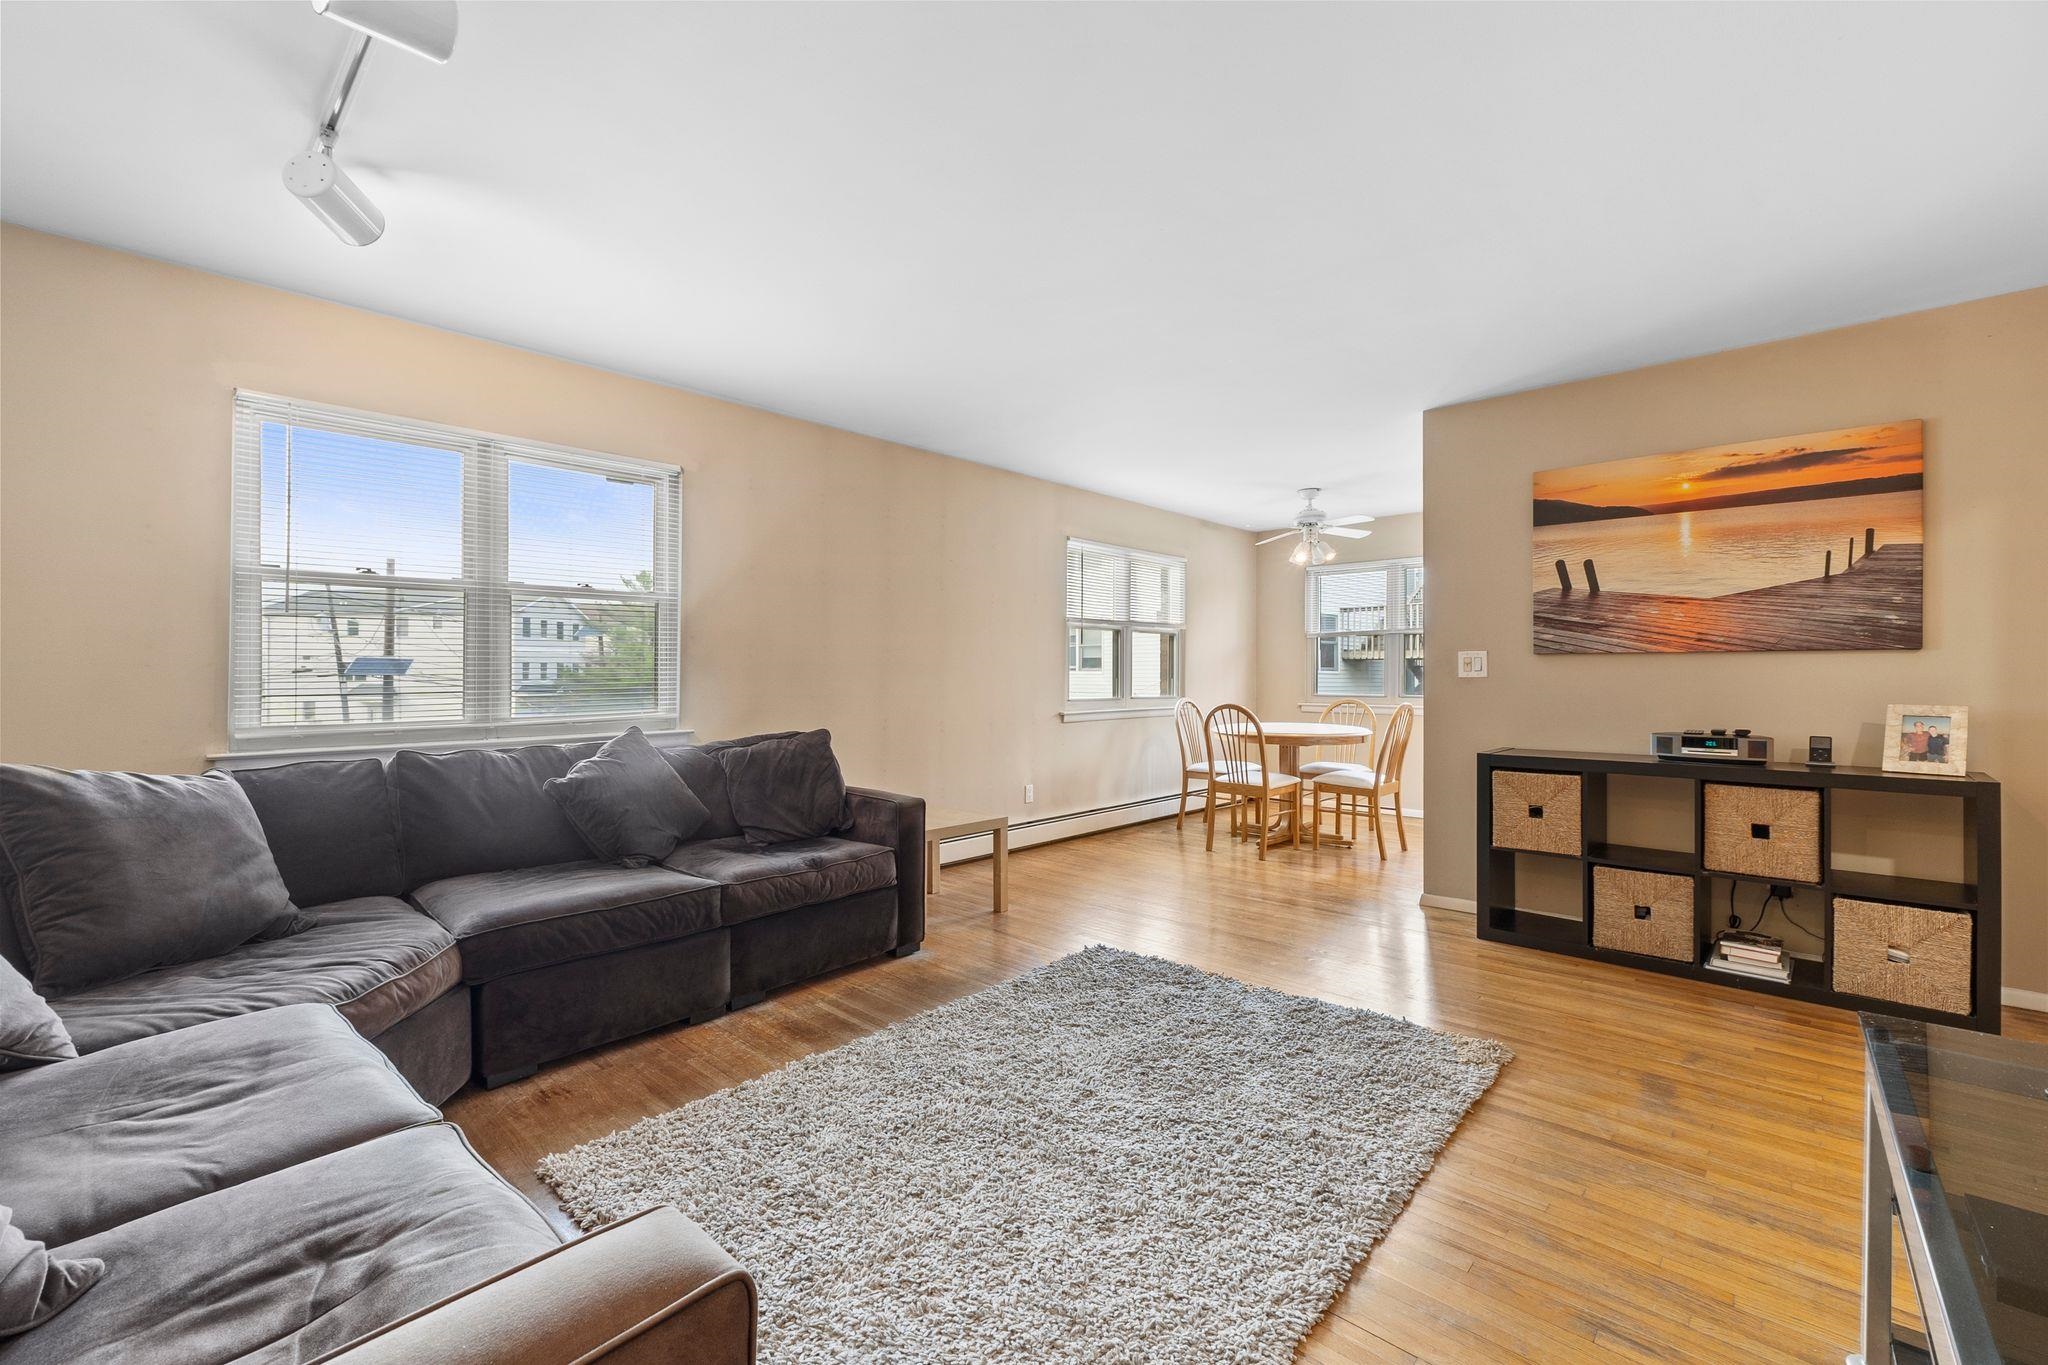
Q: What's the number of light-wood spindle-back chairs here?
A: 4